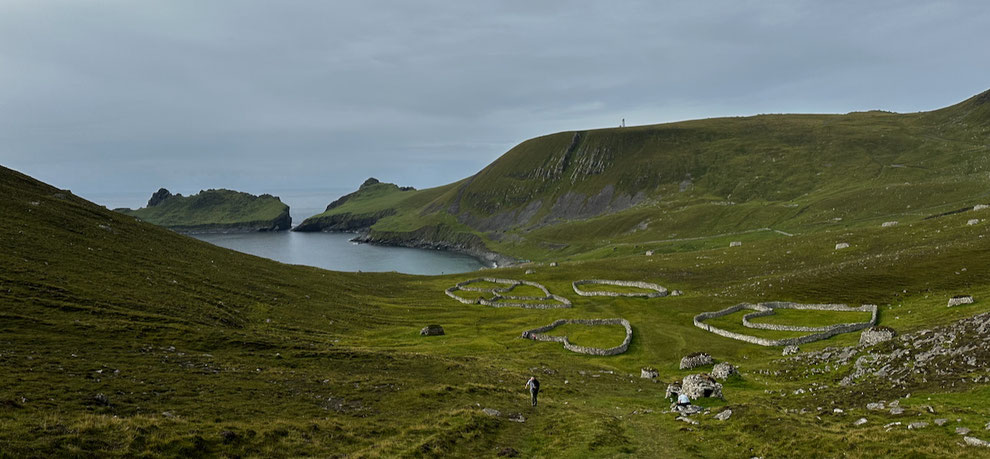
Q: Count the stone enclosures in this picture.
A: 4